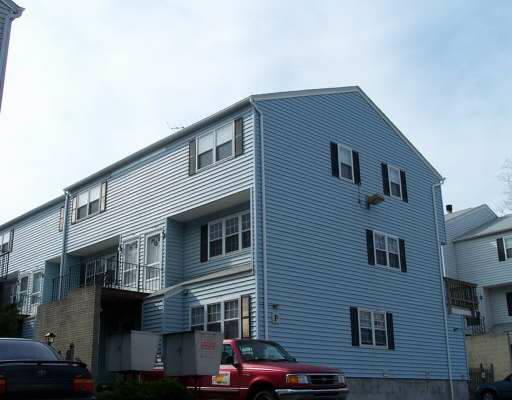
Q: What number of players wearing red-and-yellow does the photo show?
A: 0